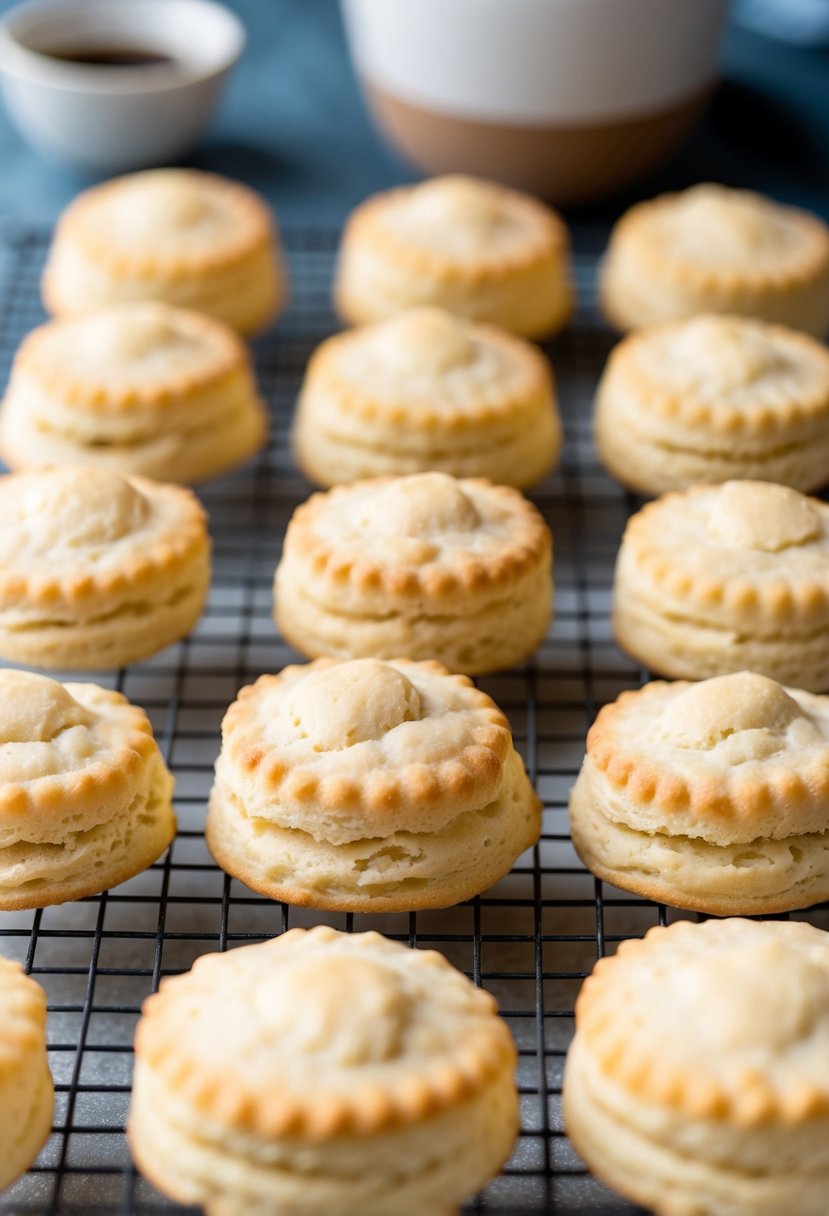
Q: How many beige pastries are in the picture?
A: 15